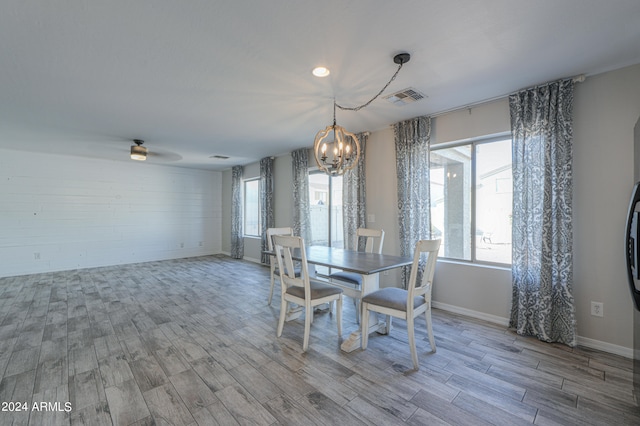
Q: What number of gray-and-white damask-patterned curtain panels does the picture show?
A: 6